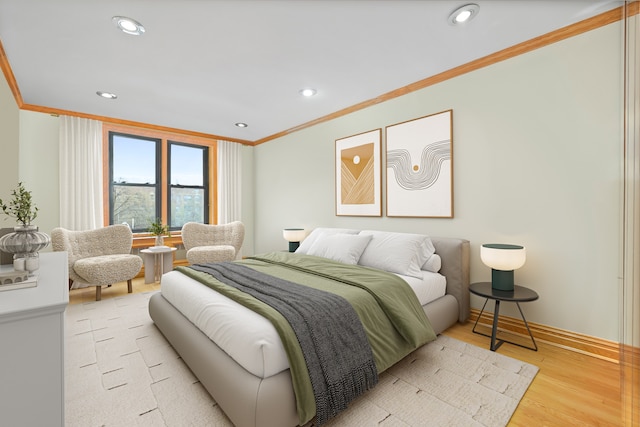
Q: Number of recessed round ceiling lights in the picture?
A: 5